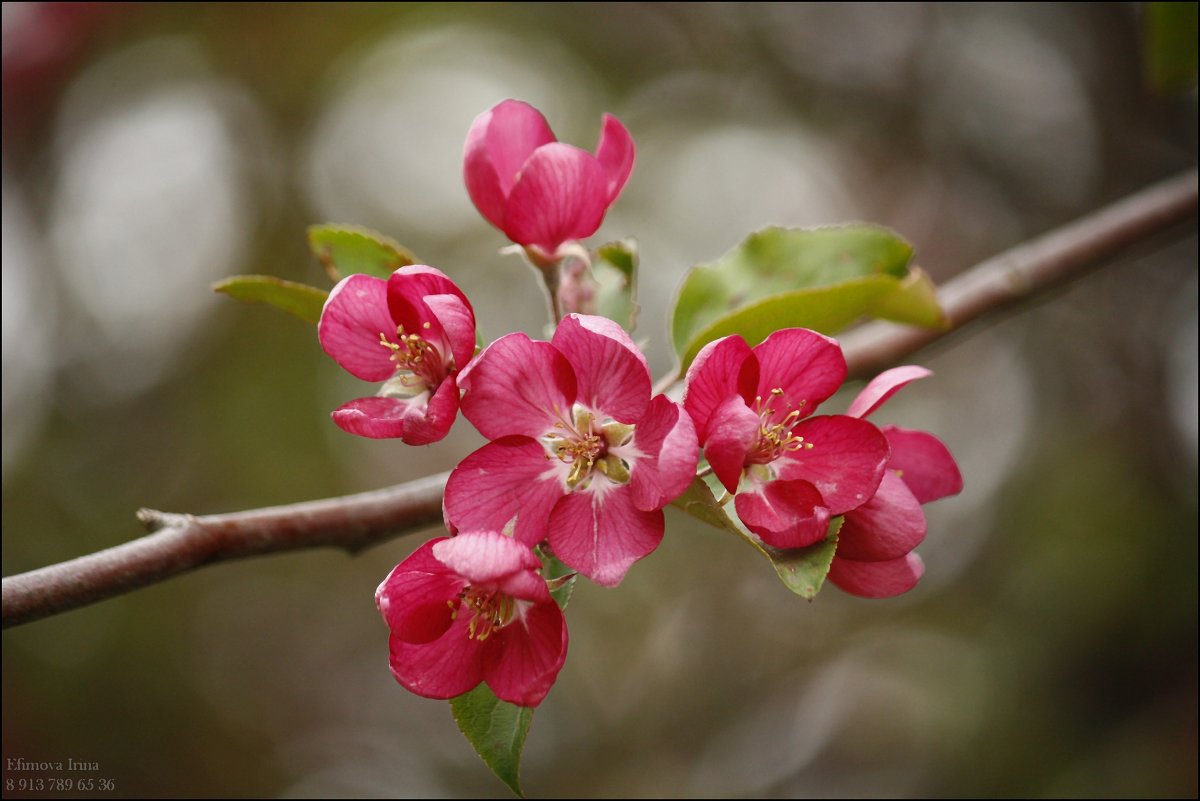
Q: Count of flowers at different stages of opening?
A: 6